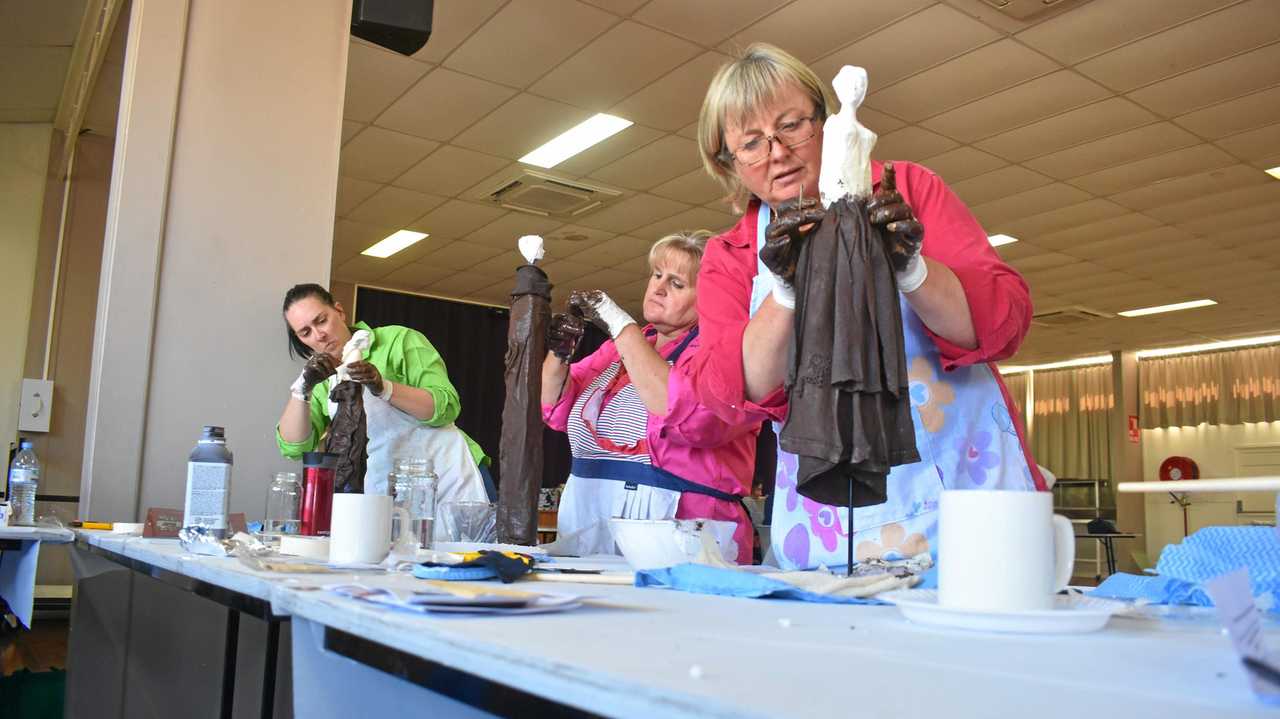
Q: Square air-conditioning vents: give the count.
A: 3